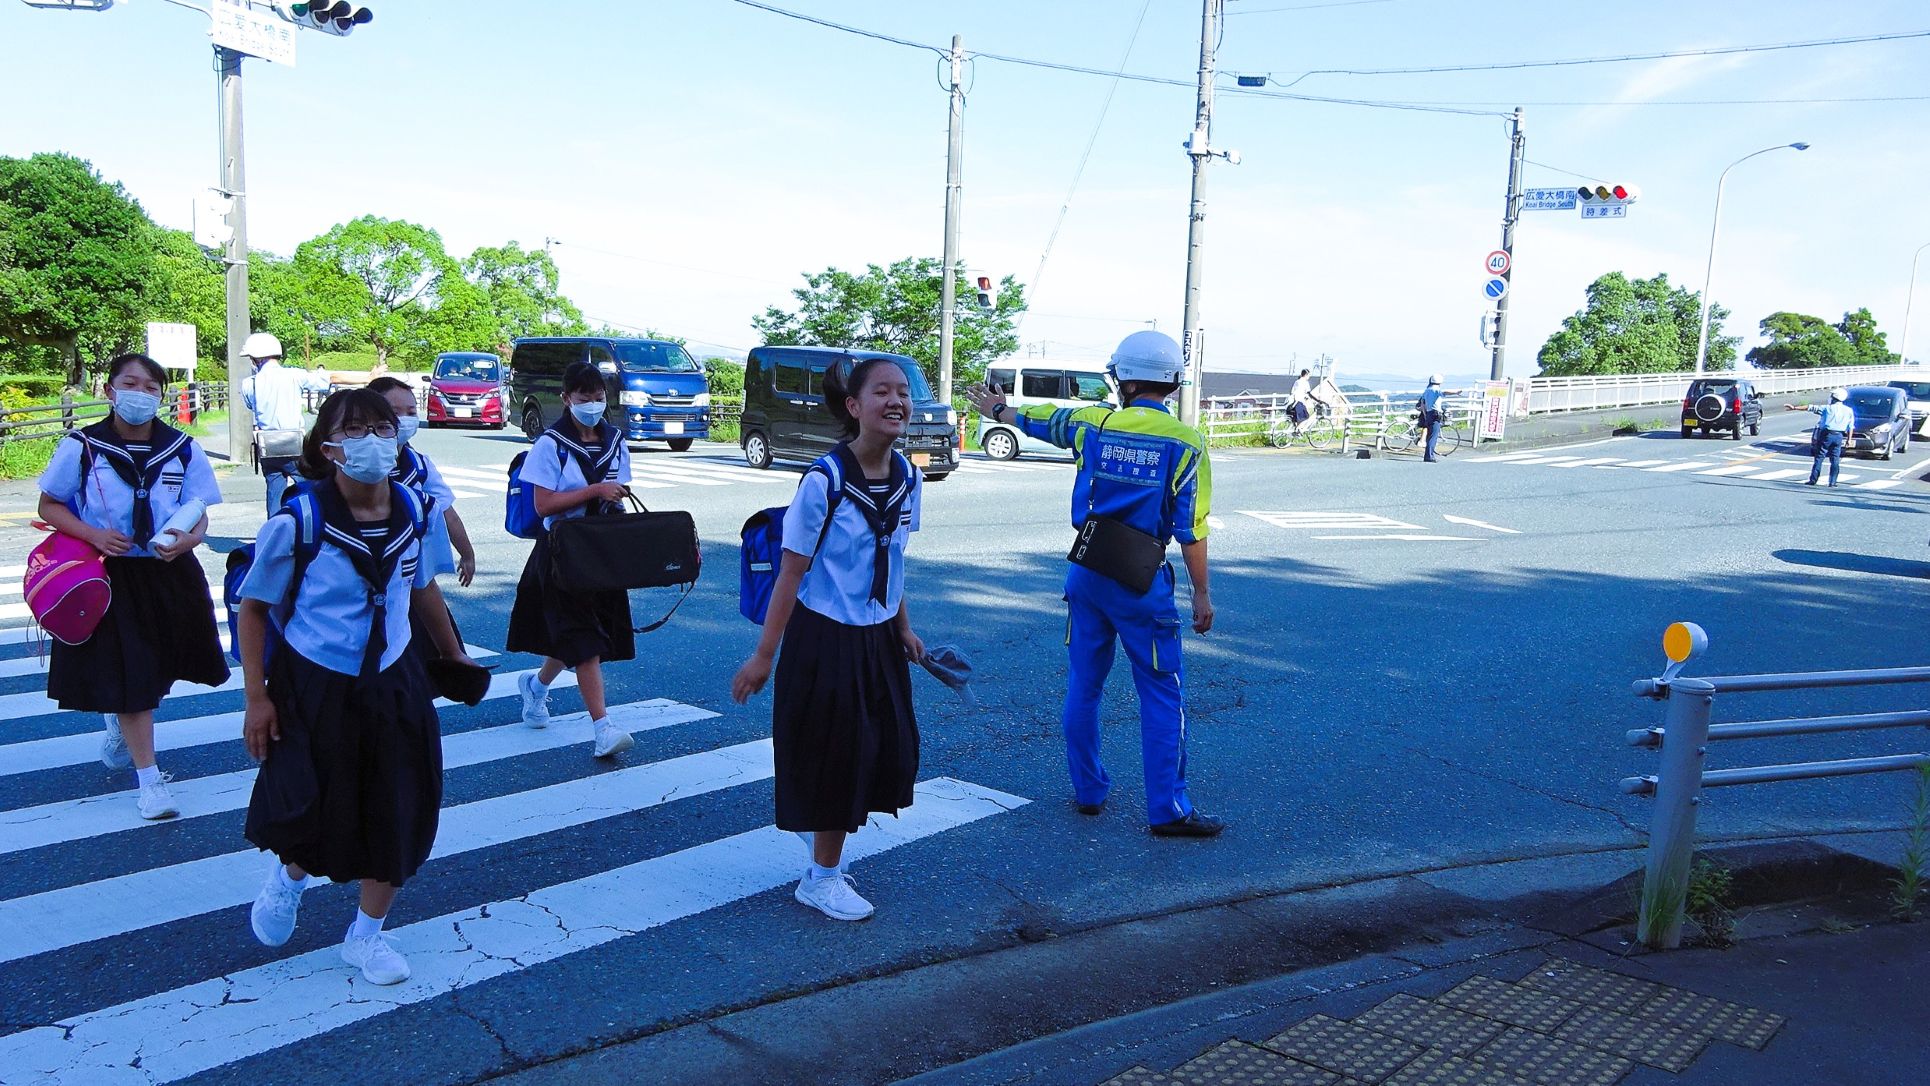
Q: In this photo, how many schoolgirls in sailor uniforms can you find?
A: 5